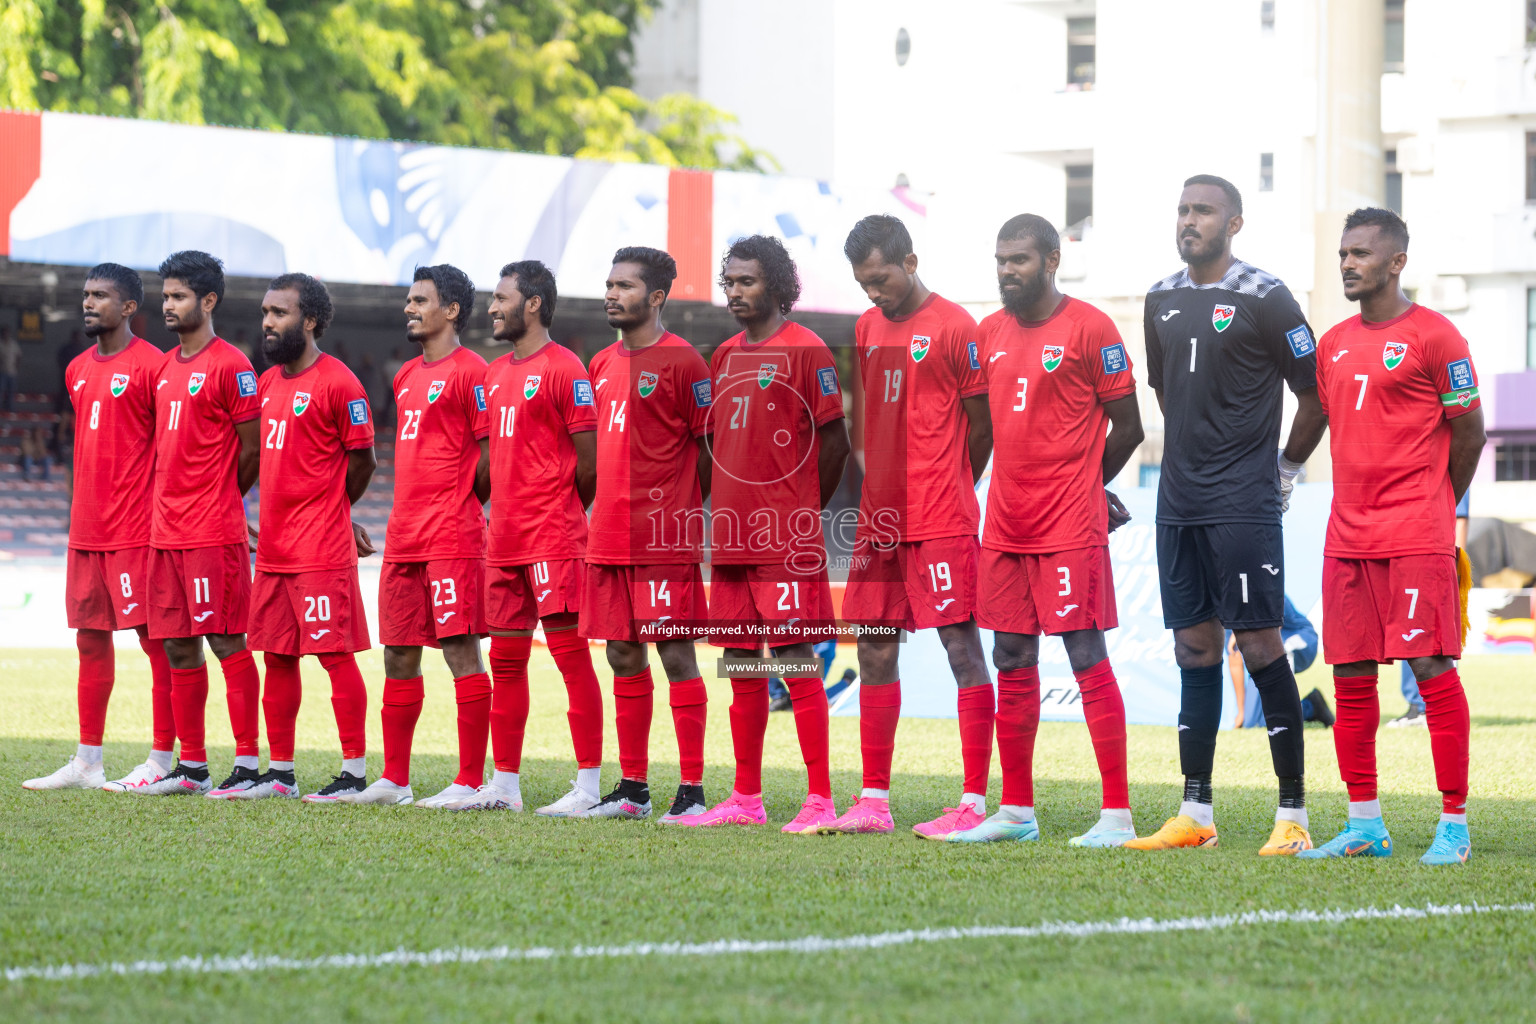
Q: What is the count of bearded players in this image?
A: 11